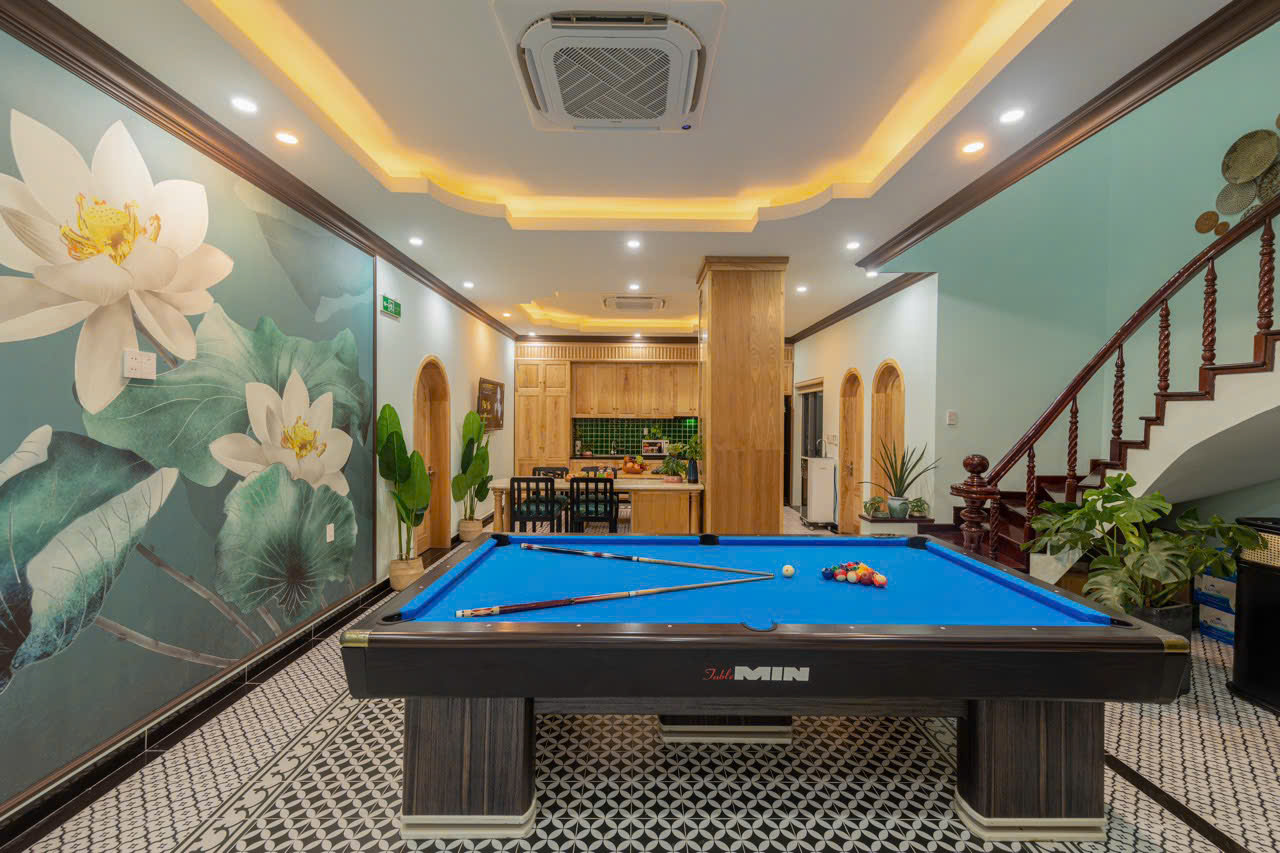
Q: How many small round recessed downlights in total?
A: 14